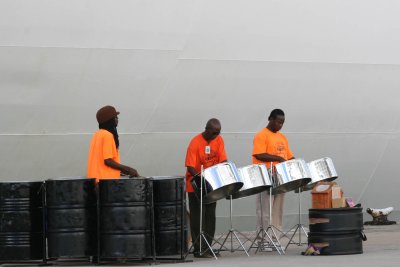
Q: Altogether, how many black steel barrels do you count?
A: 4